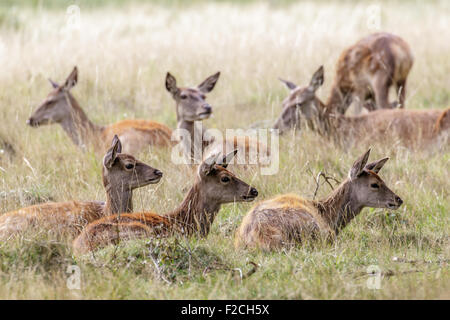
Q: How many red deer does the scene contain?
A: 7